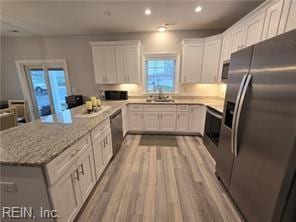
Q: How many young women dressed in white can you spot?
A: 0